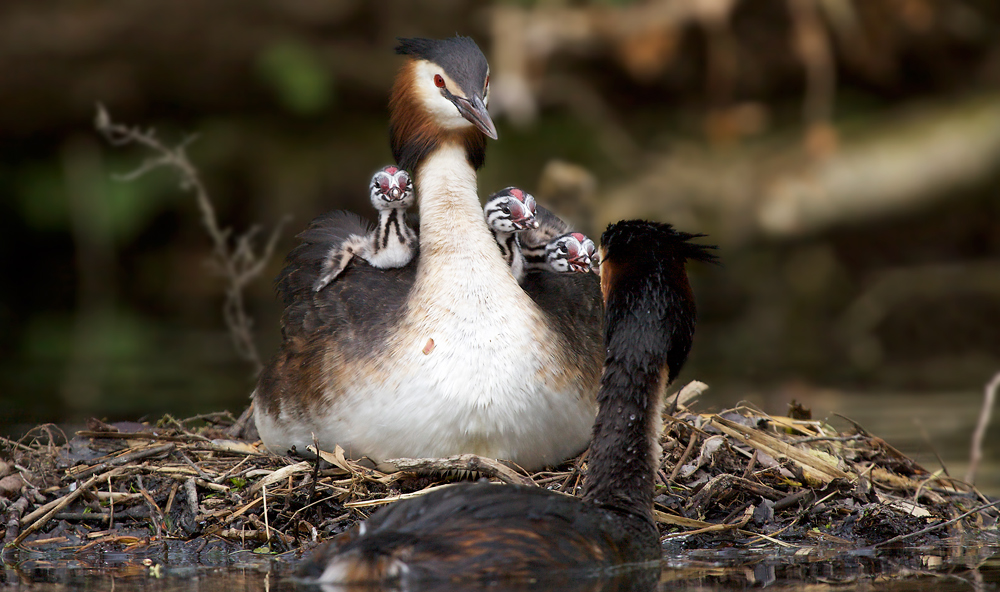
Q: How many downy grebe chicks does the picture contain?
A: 3